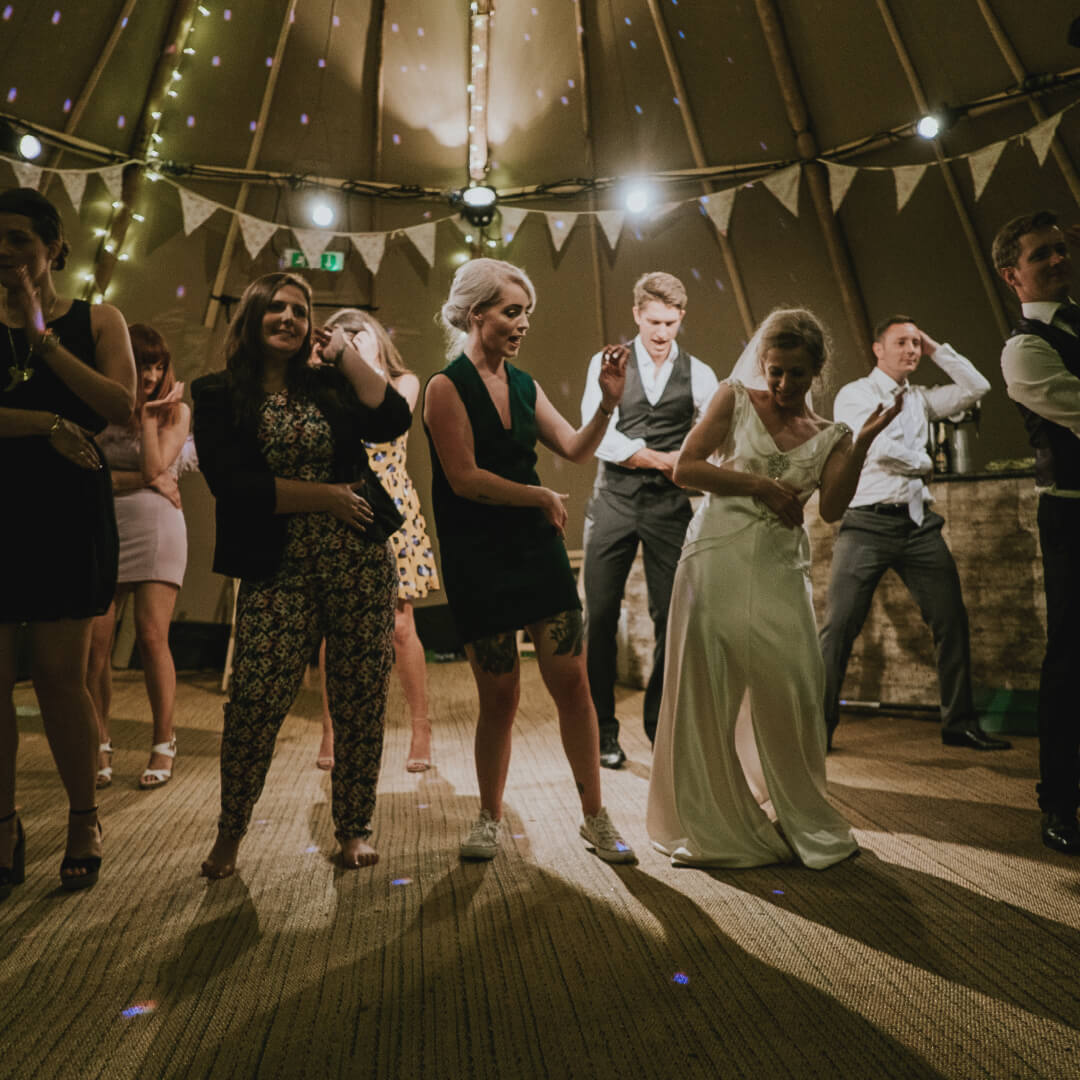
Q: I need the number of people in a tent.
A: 9